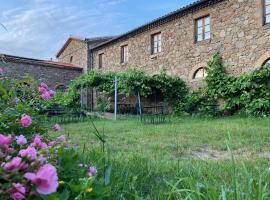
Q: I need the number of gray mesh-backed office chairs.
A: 0